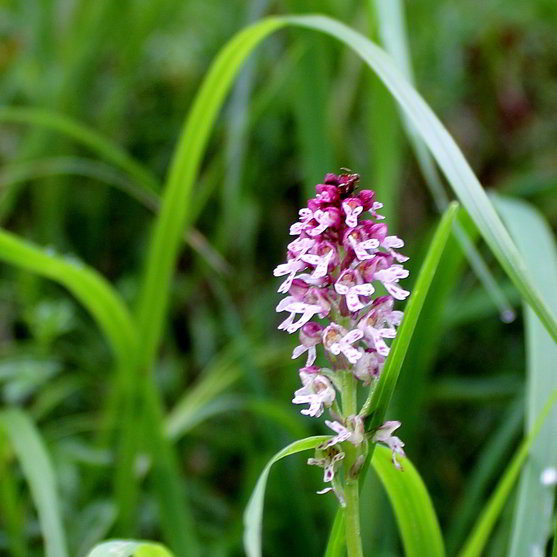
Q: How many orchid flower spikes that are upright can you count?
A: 1